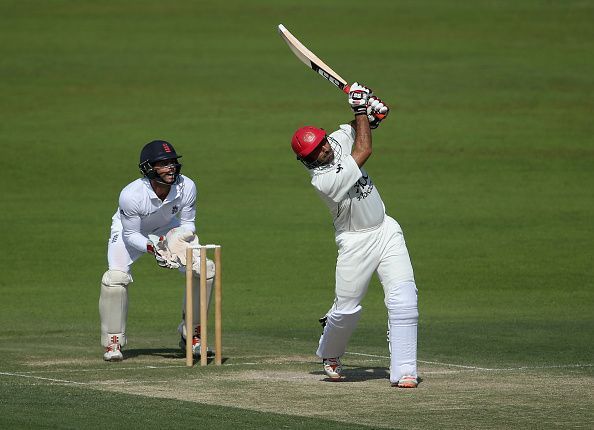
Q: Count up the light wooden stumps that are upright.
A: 3